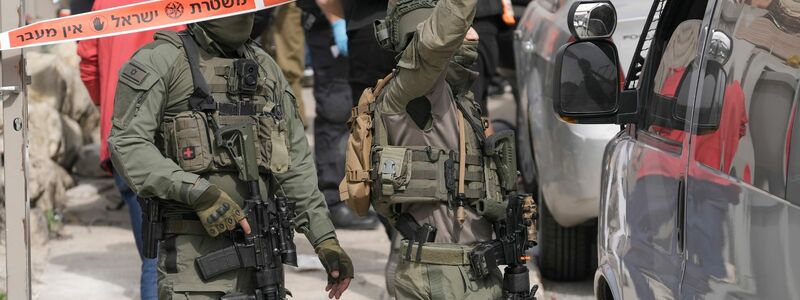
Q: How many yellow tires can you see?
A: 0